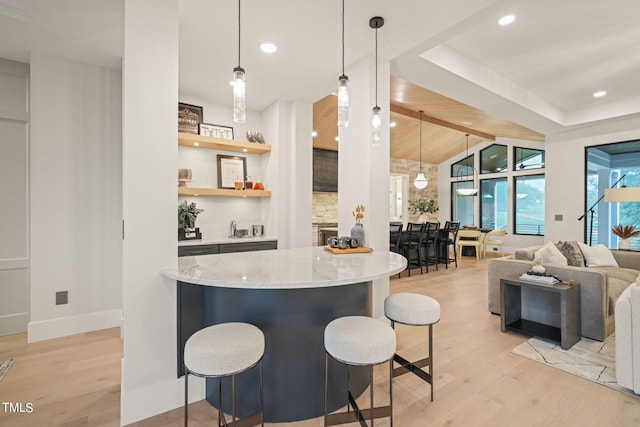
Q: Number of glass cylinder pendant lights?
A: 3